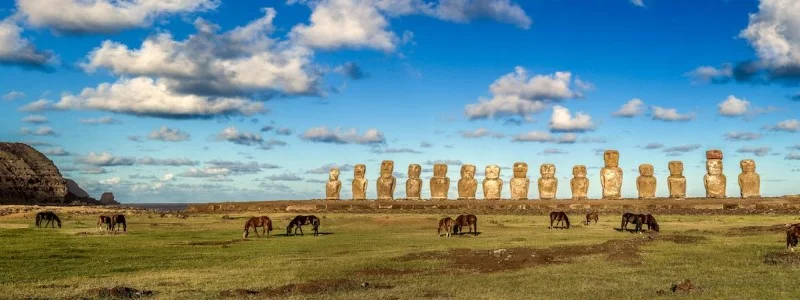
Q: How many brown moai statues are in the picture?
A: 15